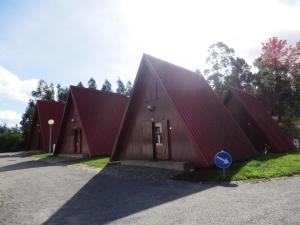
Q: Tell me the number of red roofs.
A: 4